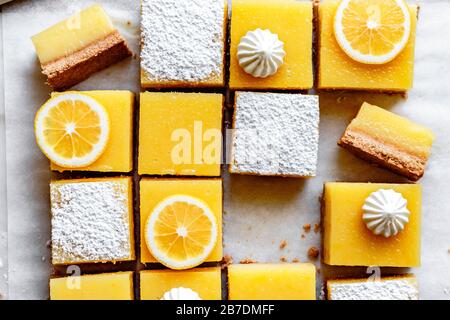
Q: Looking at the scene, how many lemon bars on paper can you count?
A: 15